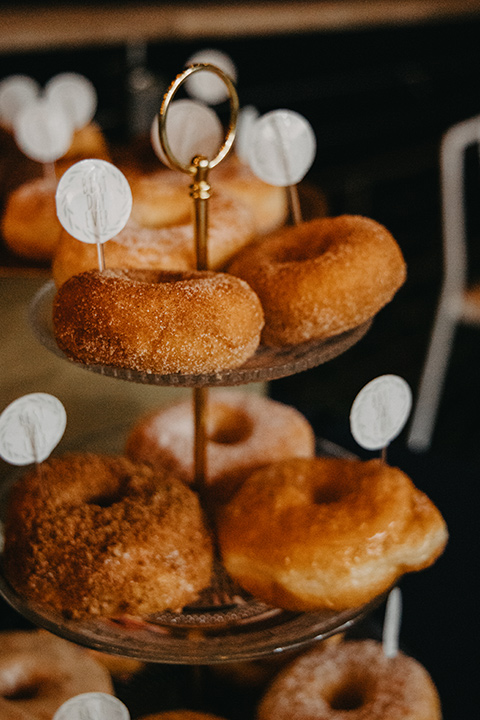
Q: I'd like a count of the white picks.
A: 12